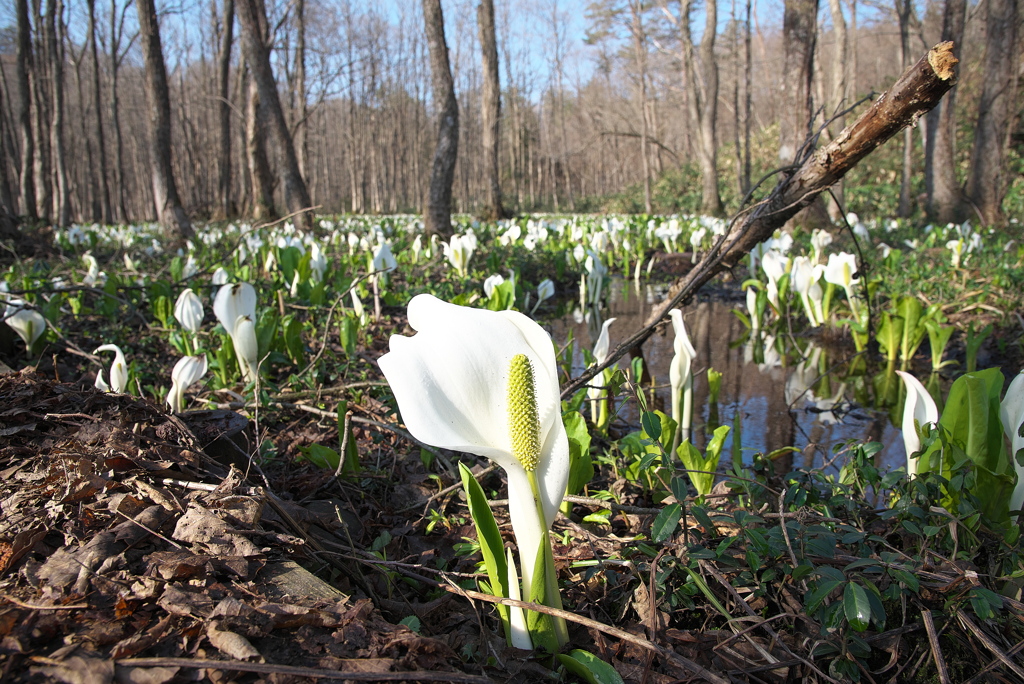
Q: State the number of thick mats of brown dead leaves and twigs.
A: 1